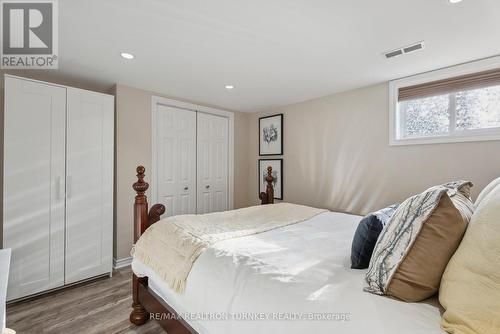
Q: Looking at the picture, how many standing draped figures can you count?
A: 0